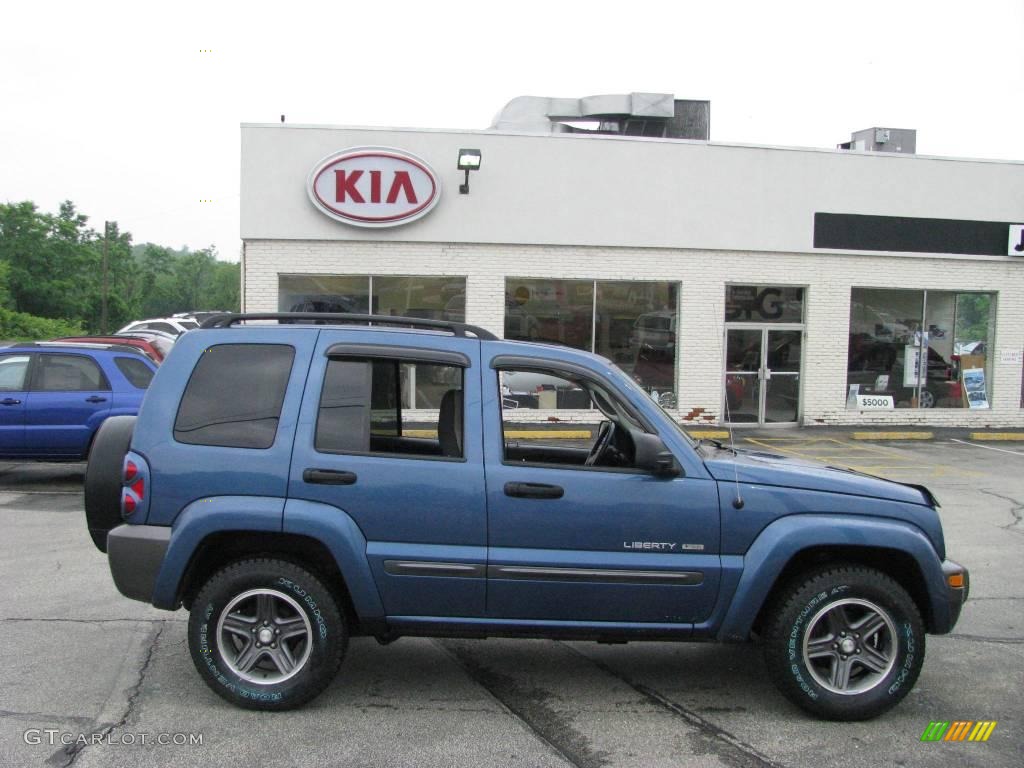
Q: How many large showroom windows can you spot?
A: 3